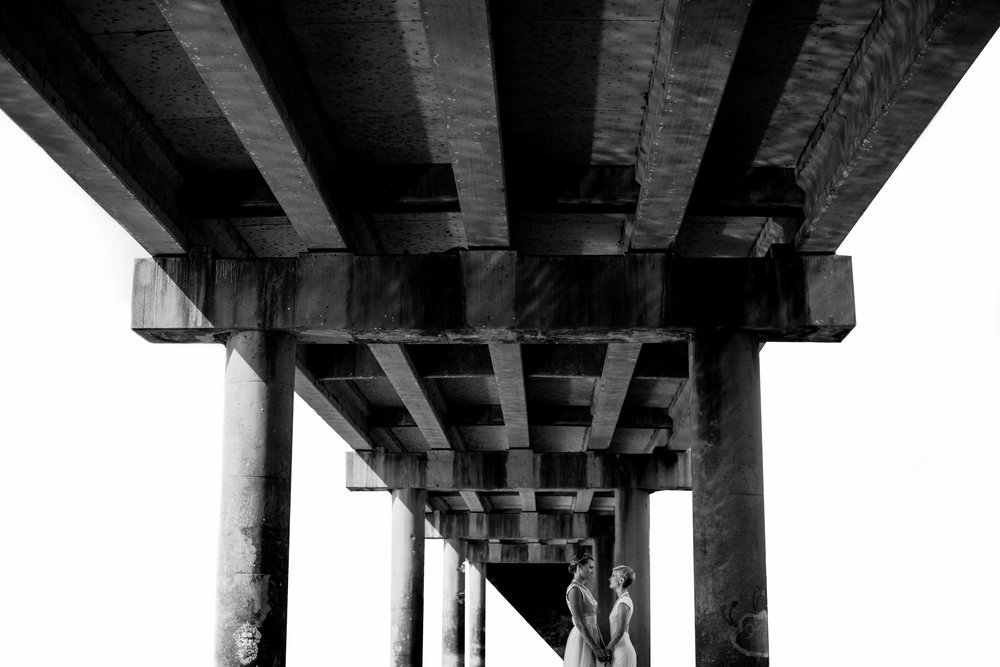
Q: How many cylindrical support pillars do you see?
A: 7